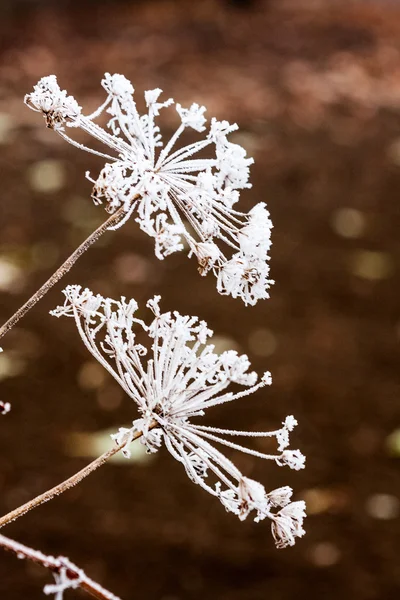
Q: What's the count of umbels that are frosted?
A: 2